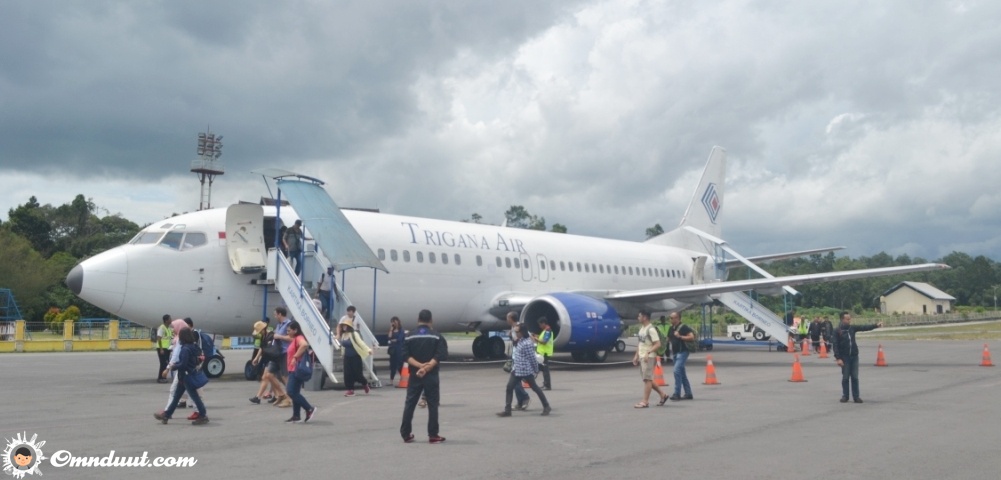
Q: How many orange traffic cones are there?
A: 10